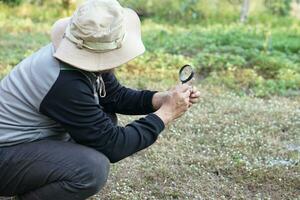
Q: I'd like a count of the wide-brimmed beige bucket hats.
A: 1